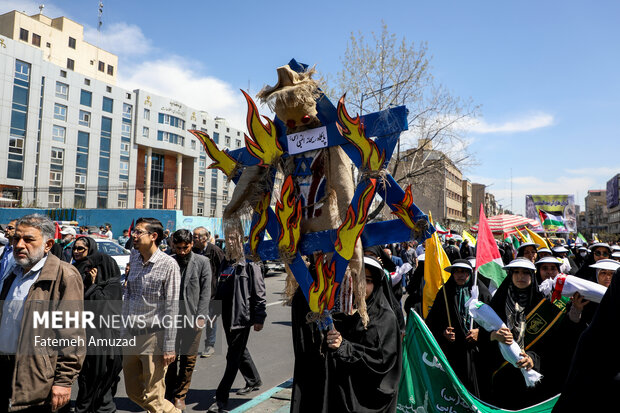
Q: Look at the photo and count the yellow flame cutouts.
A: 8